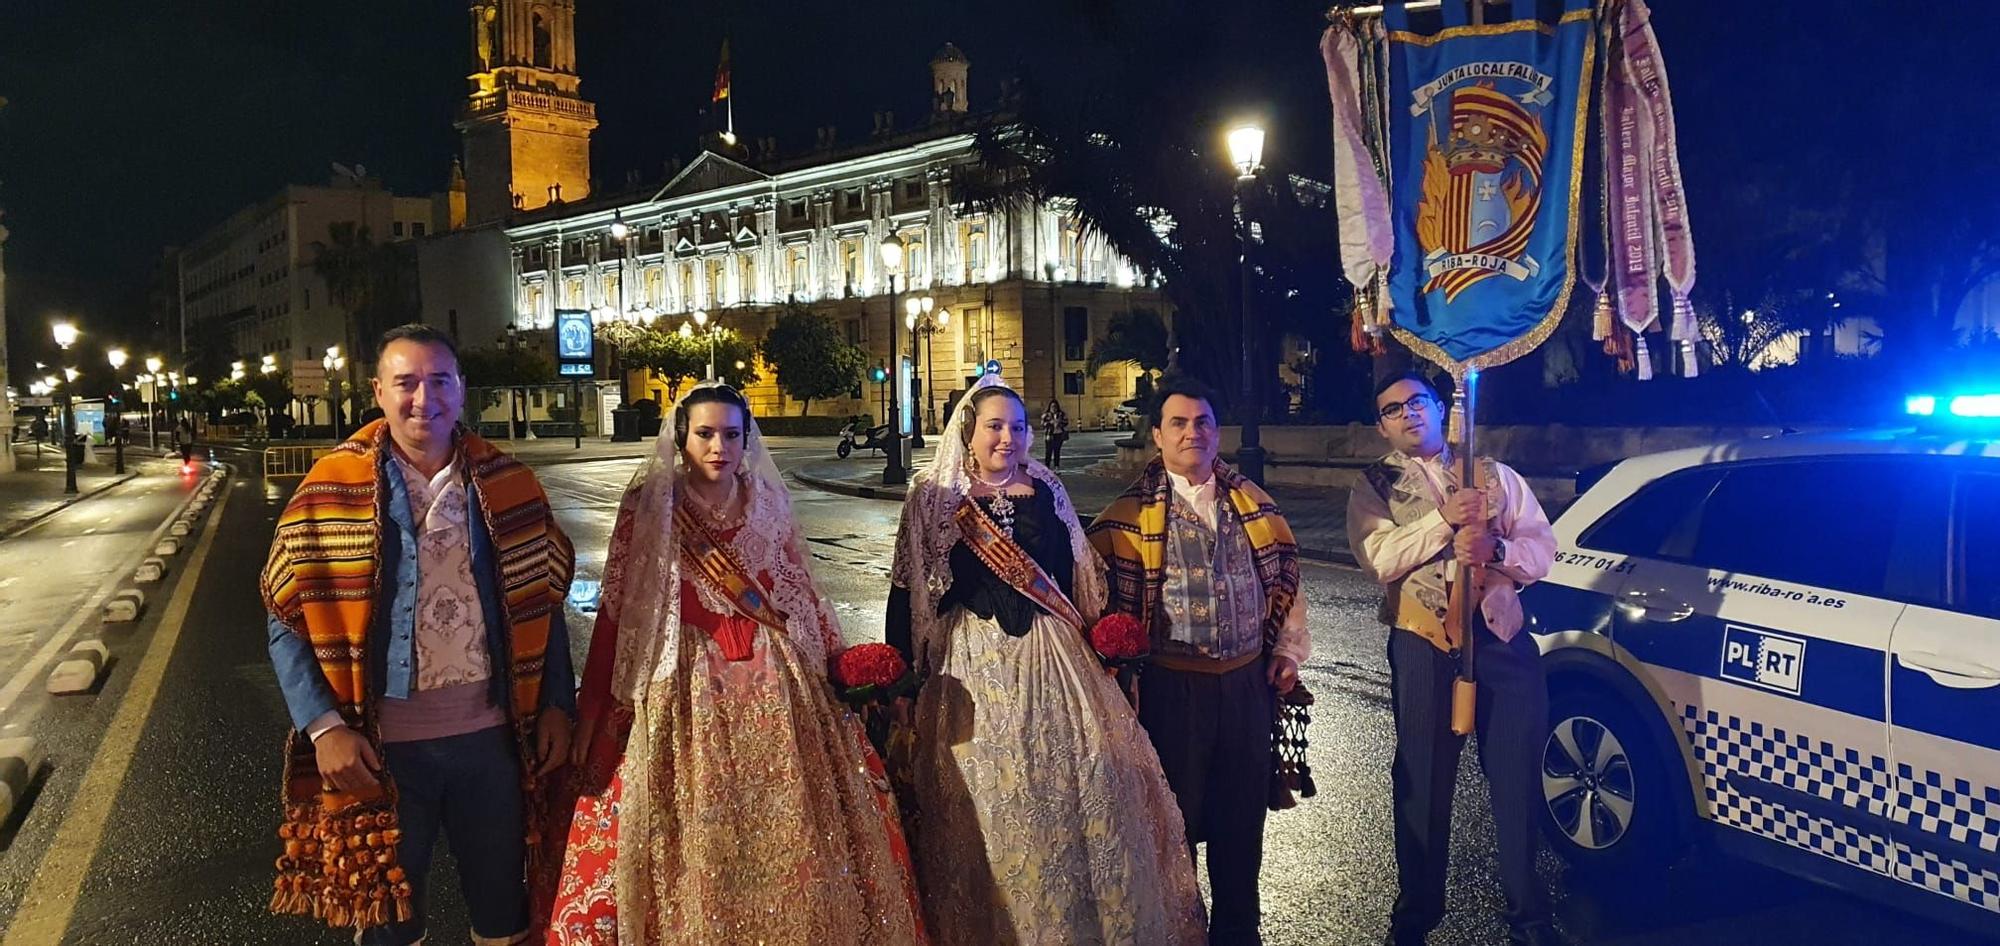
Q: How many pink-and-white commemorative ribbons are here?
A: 2